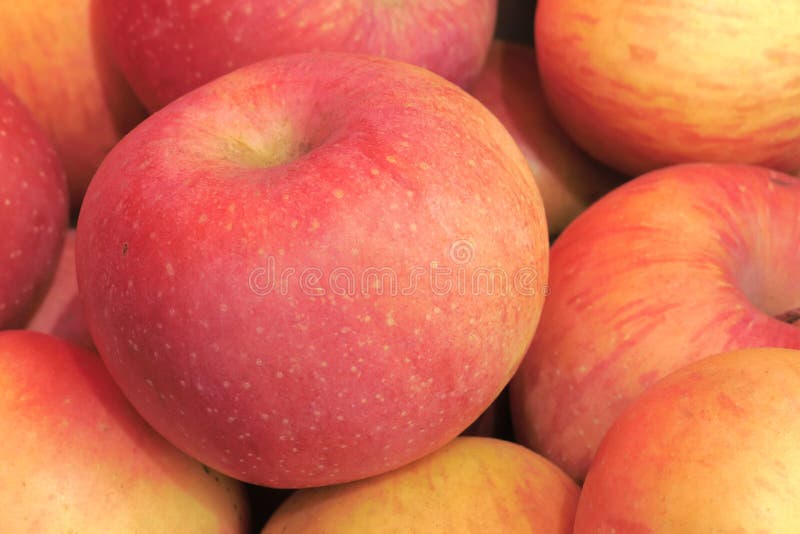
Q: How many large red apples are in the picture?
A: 1